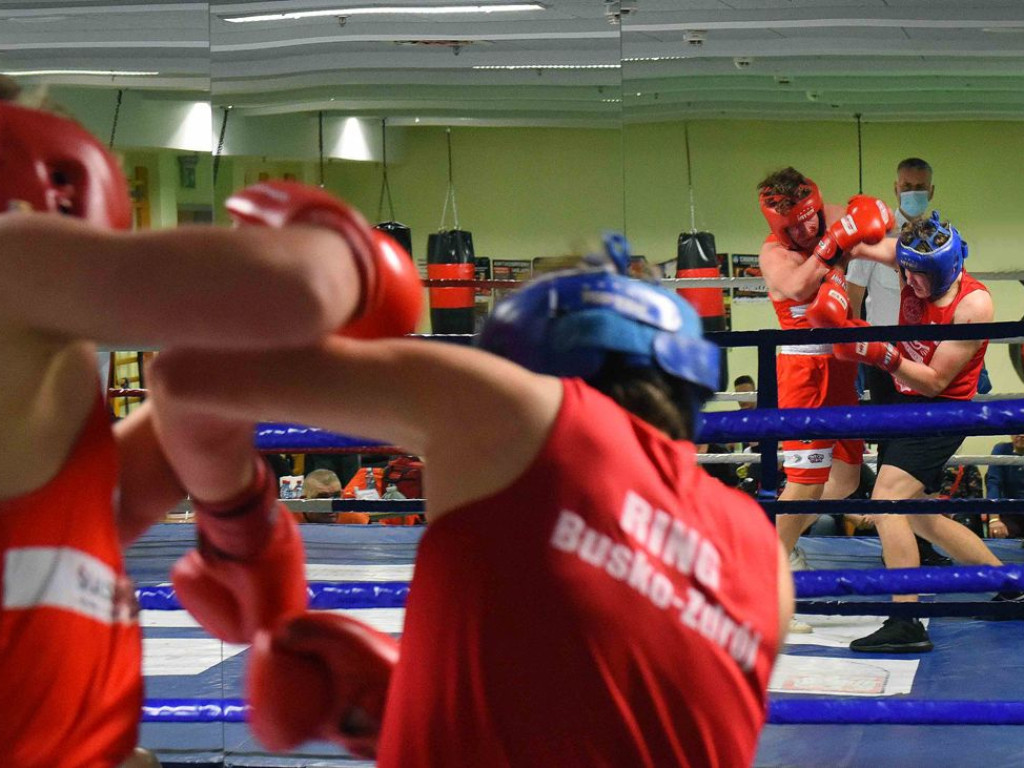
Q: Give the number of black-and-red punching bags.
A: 2